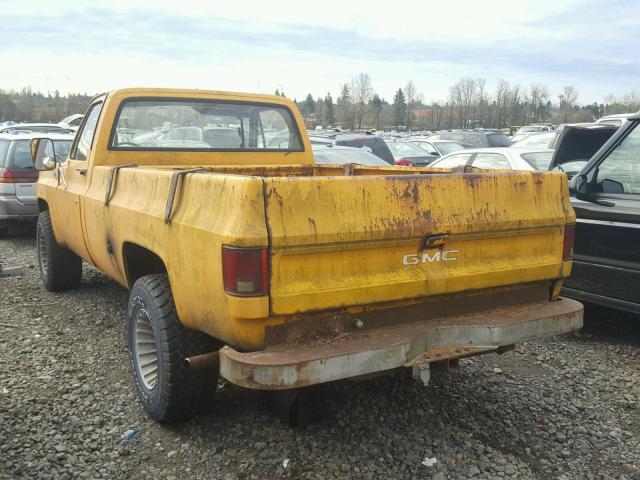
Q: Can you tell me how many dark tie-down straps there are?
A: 2